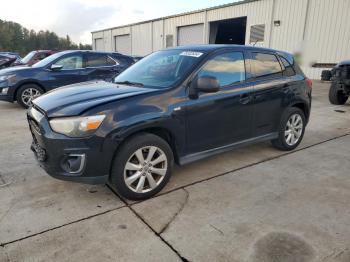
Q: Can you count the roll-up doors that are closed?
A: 3